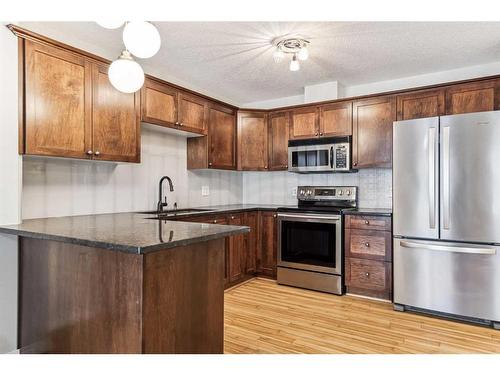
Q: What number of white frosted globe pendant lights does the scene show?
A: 3